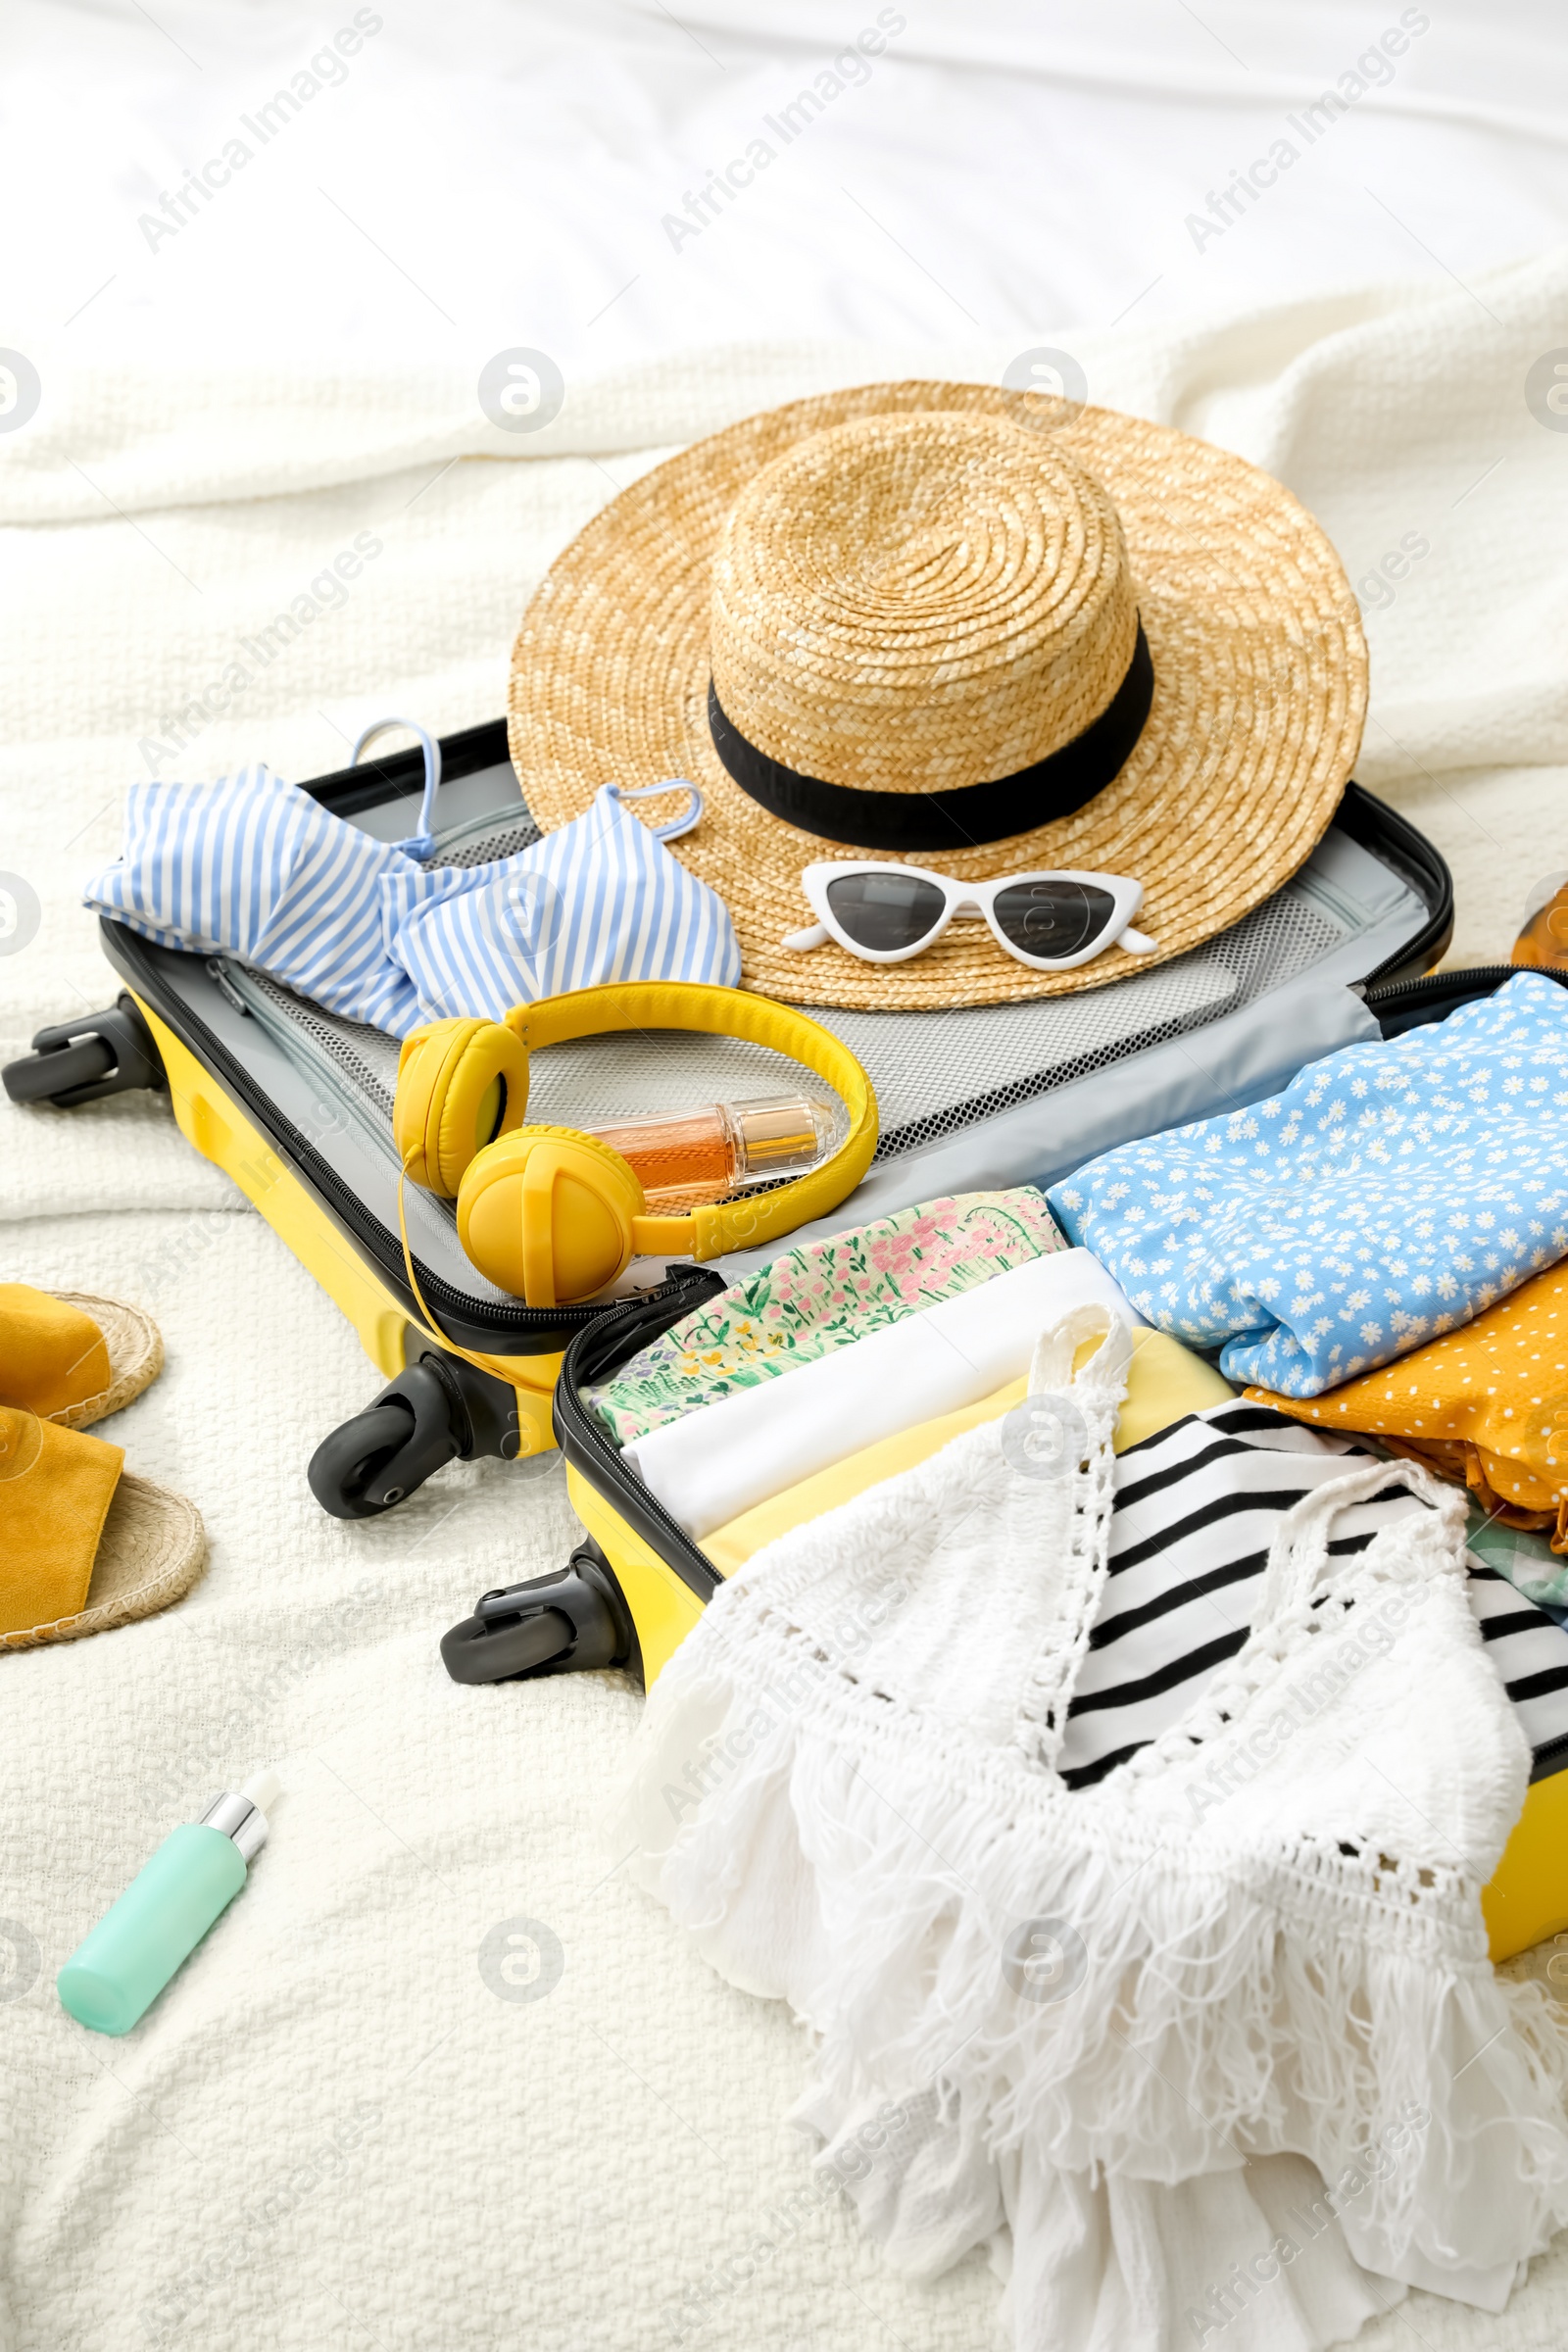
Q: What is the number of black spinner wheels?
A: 3